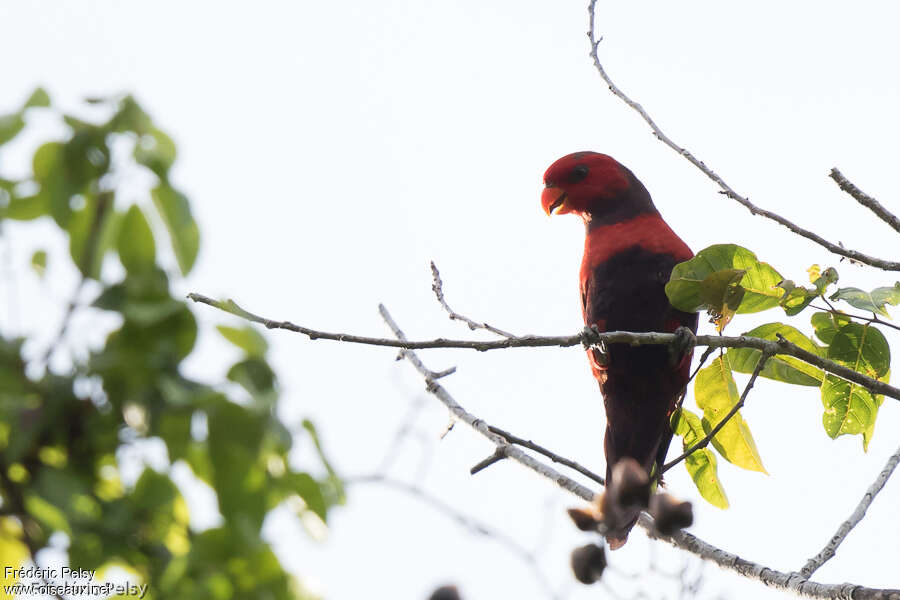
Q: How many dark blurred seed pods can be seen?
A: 5